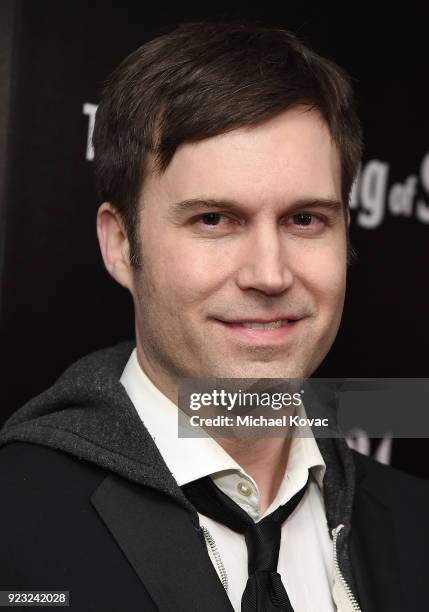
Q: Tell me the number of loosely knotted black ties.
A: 1